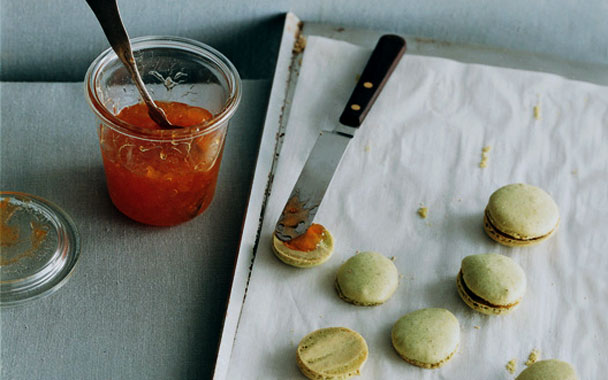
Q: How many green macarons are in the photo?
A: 7